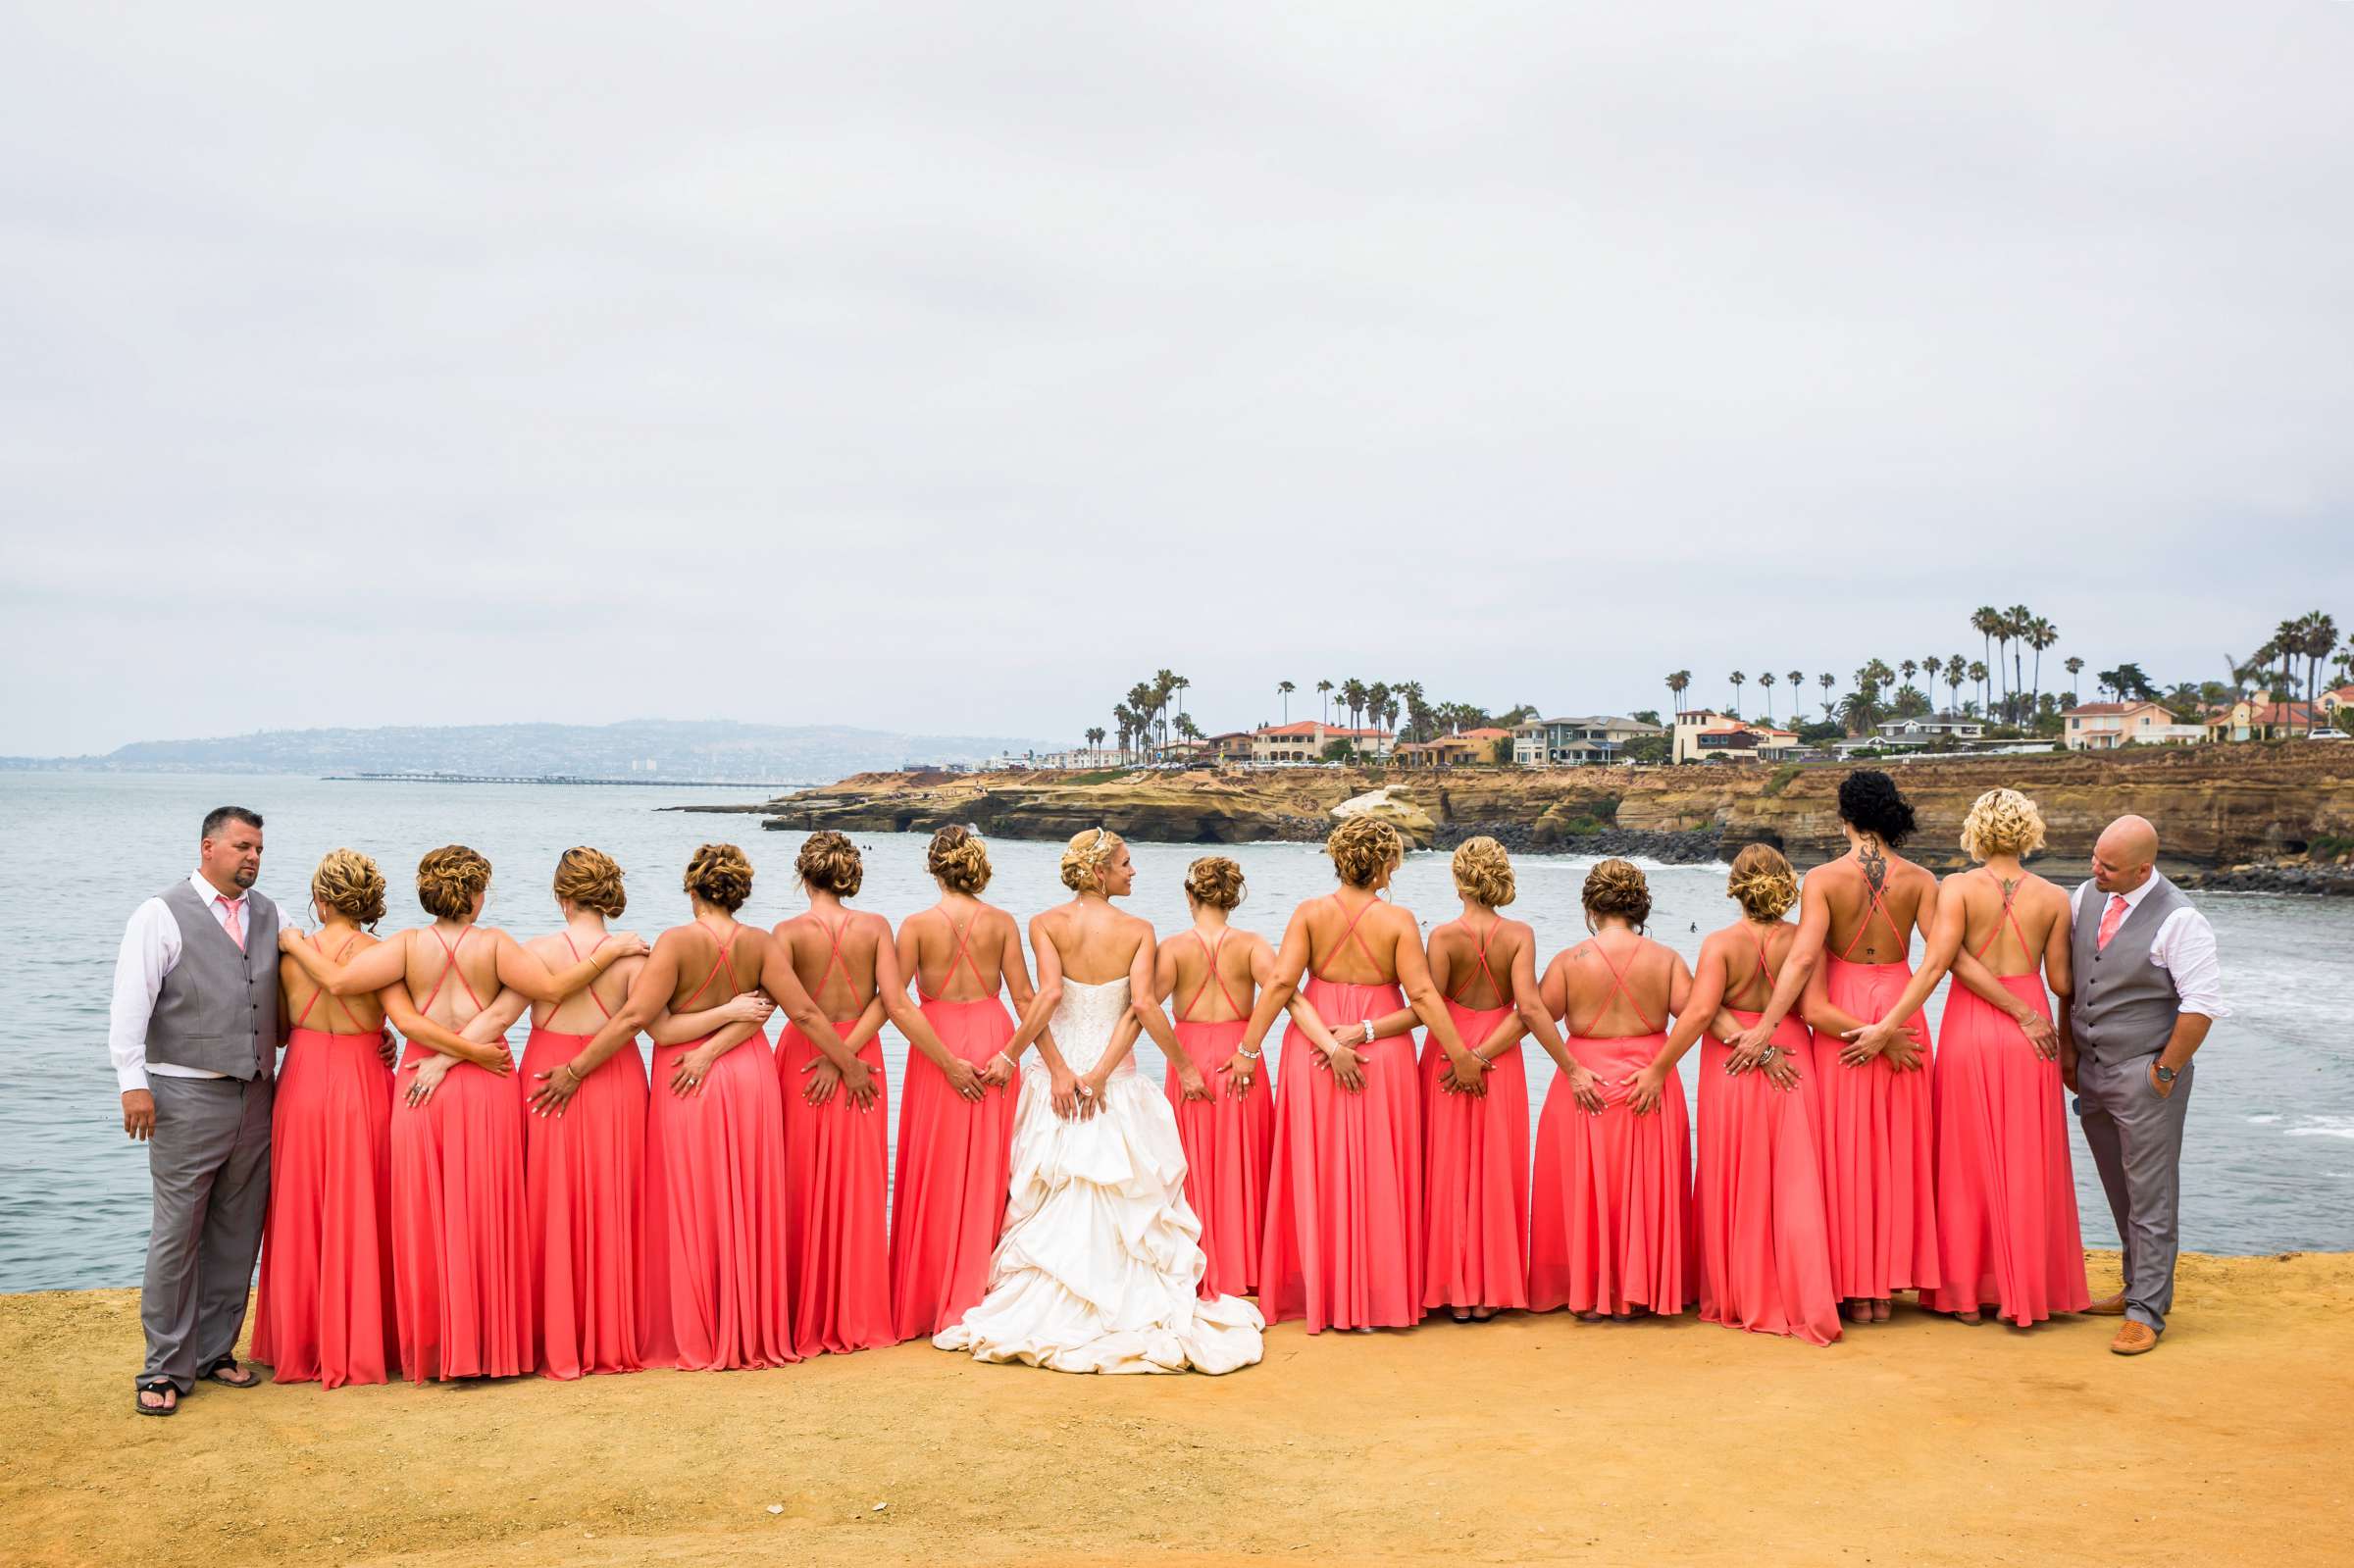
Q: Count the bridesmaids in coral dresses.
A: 13